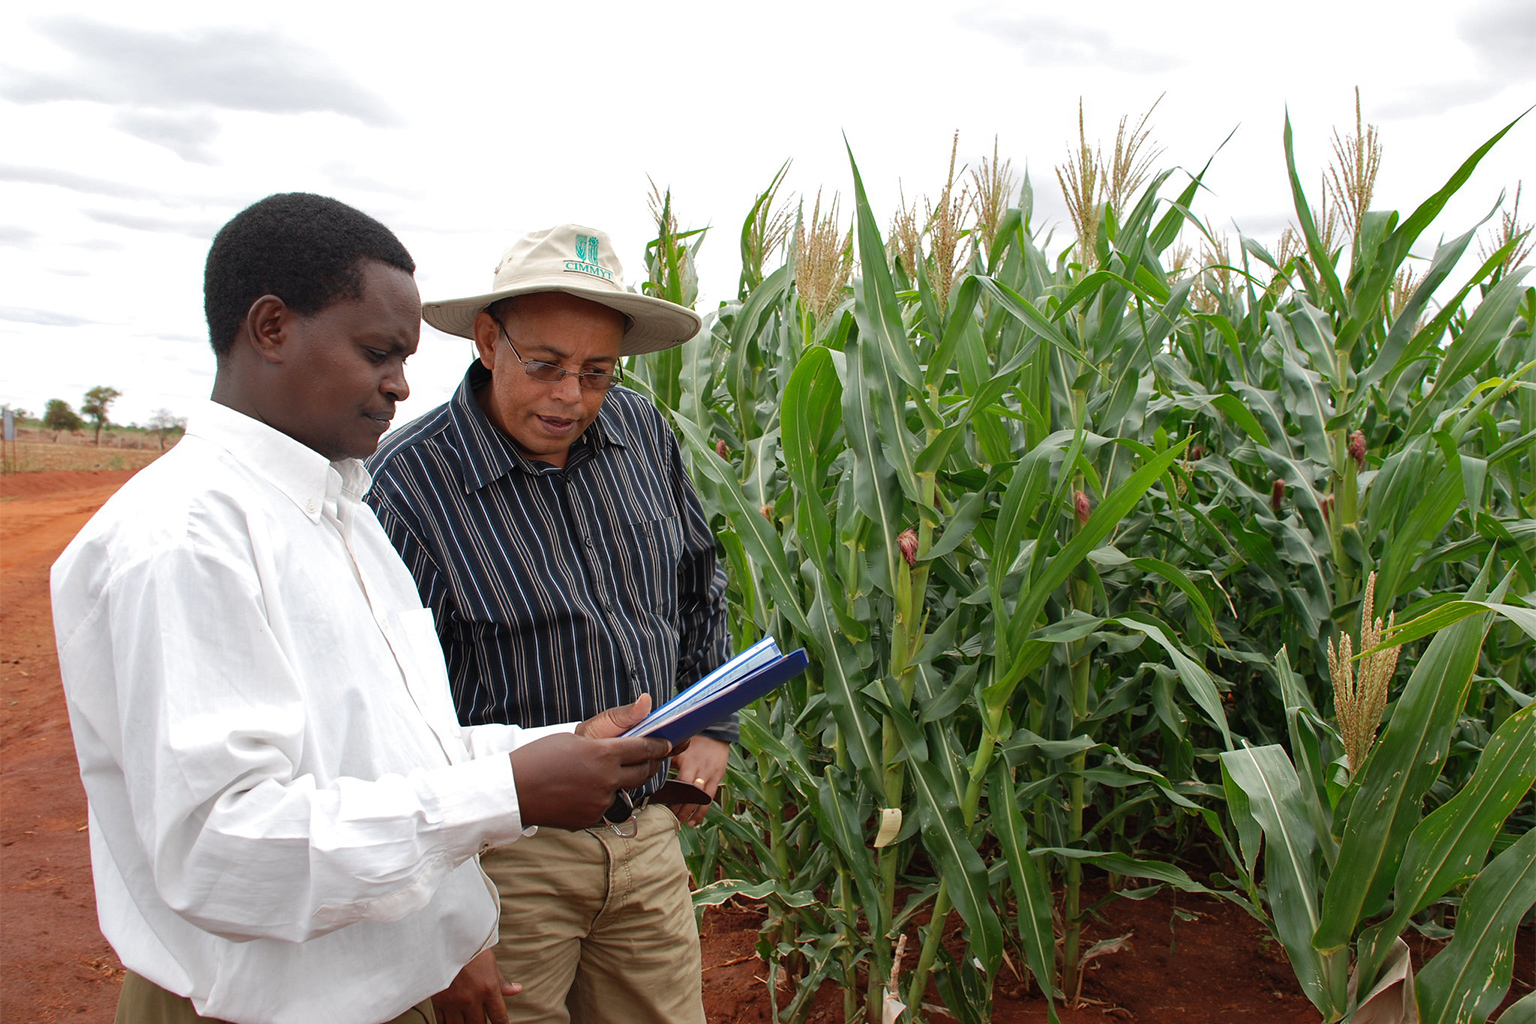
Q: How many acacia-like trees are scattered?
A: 3